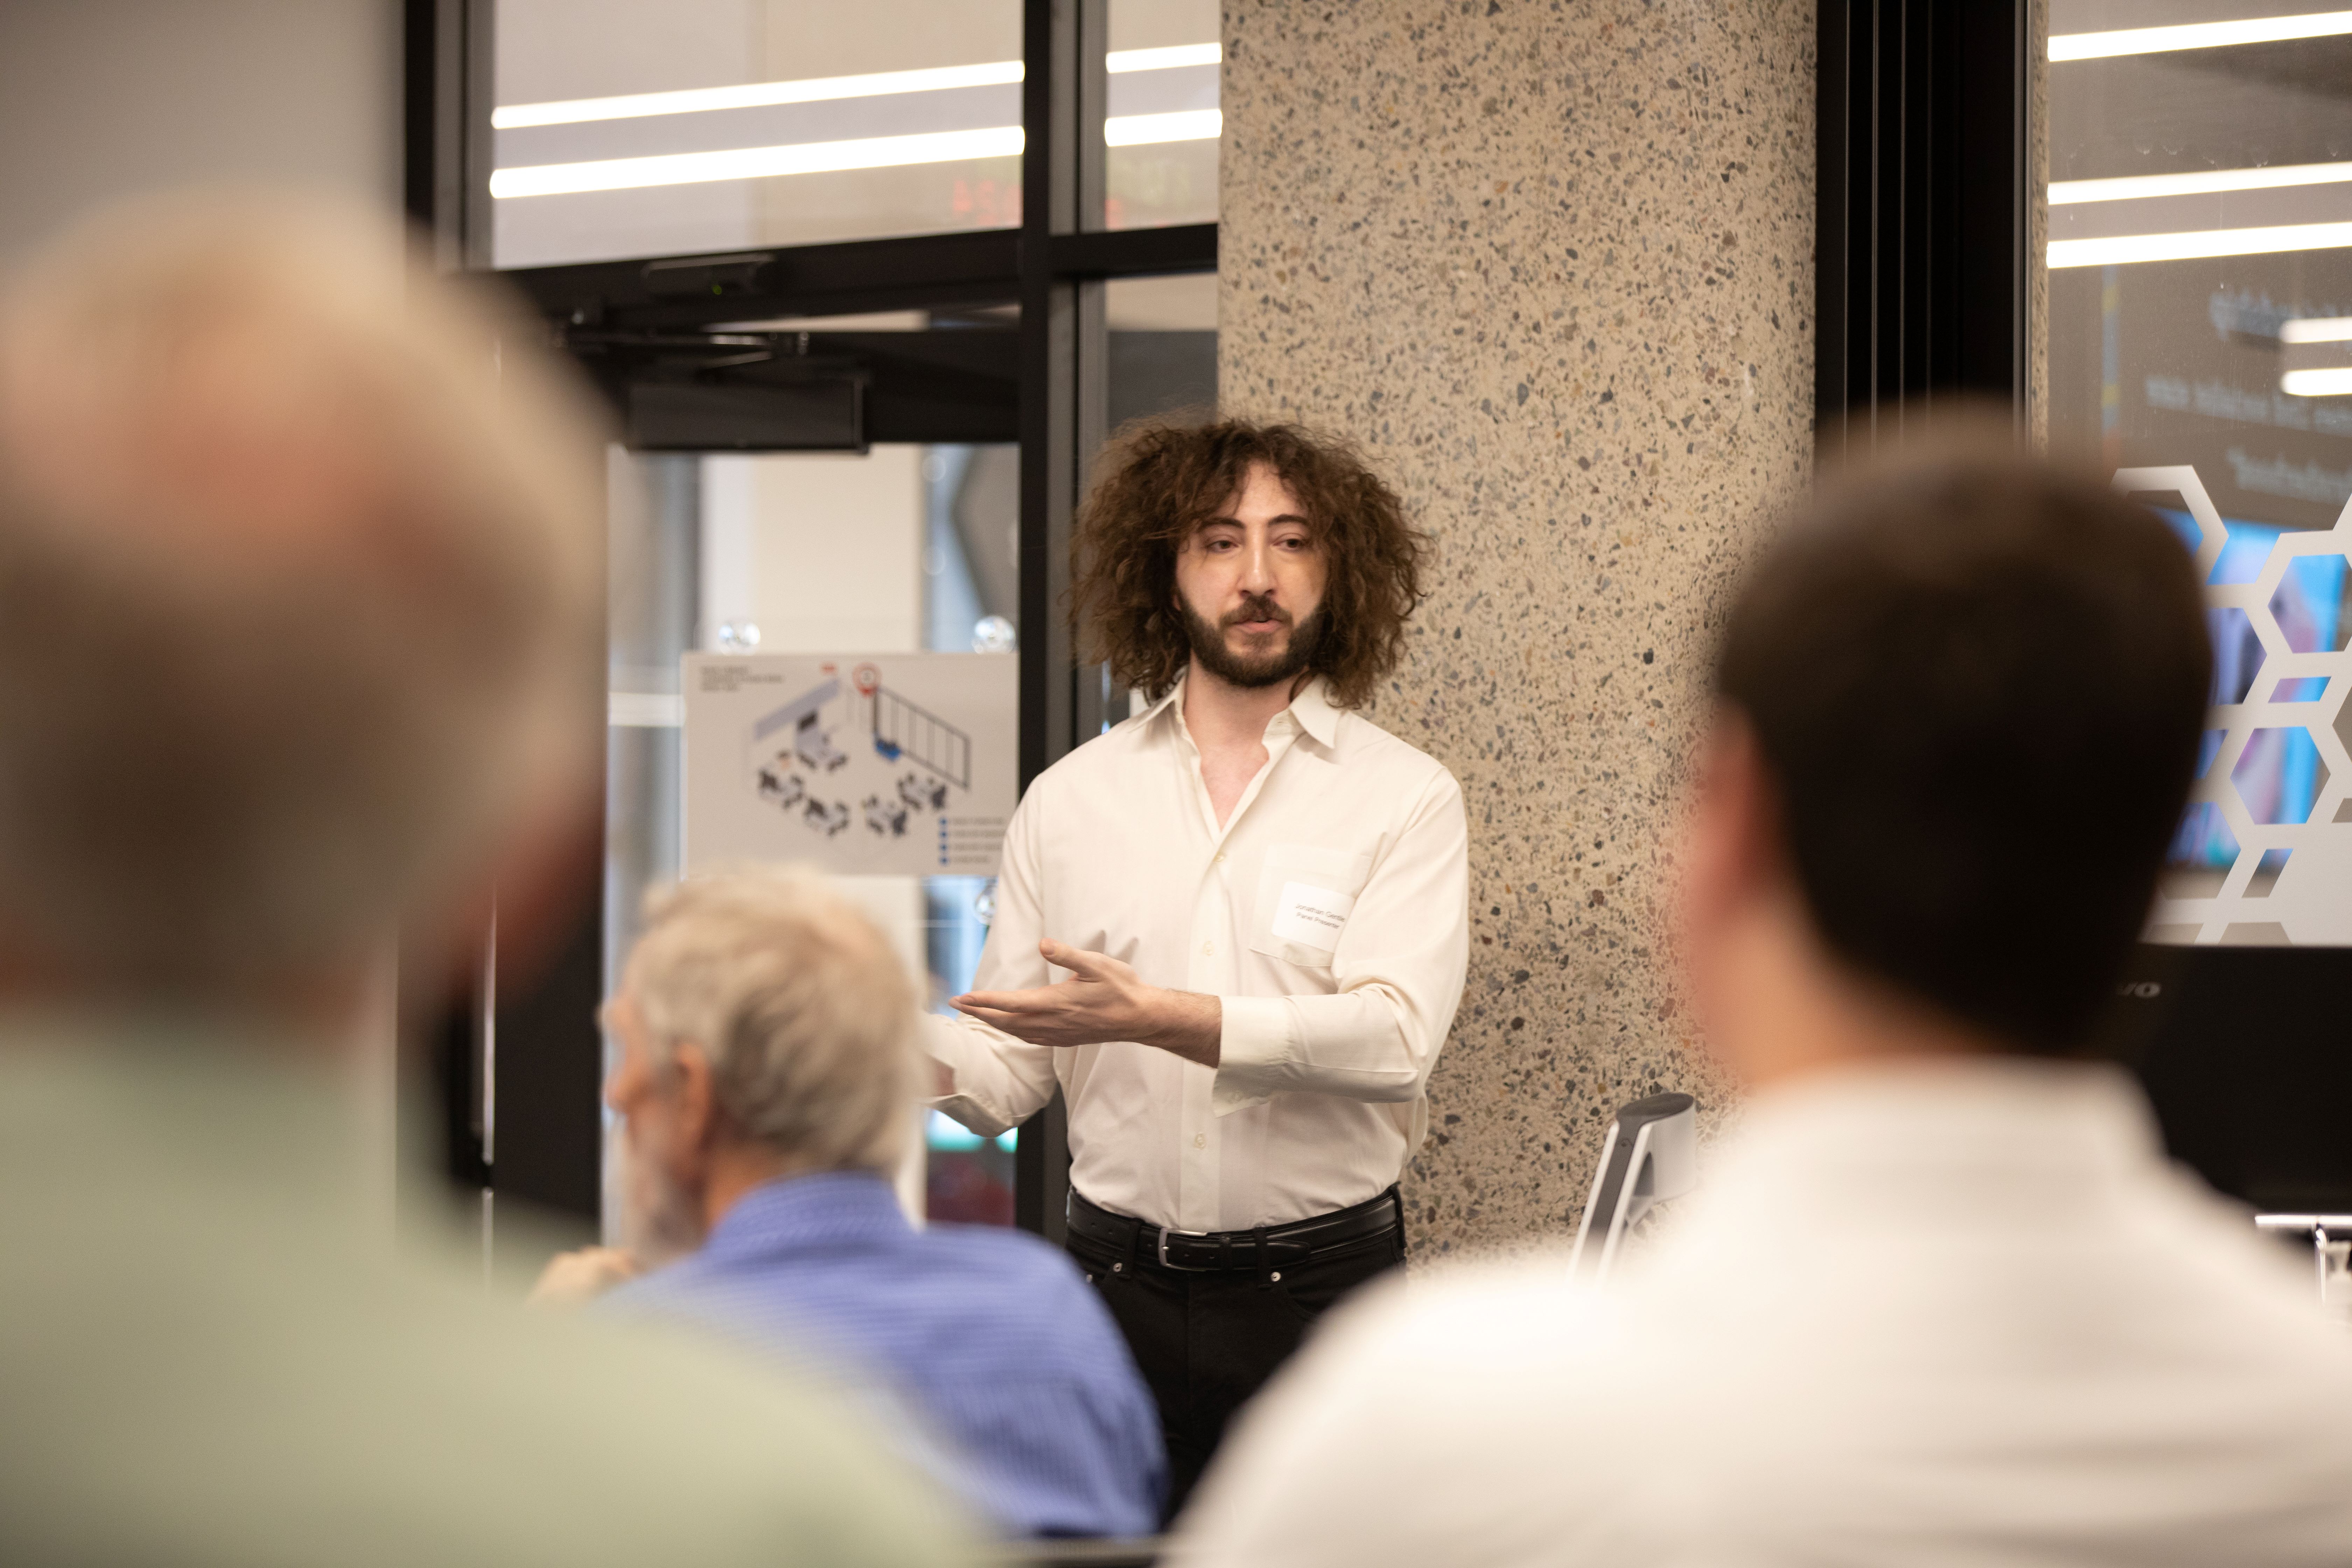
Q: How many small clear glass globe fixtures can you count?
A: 3